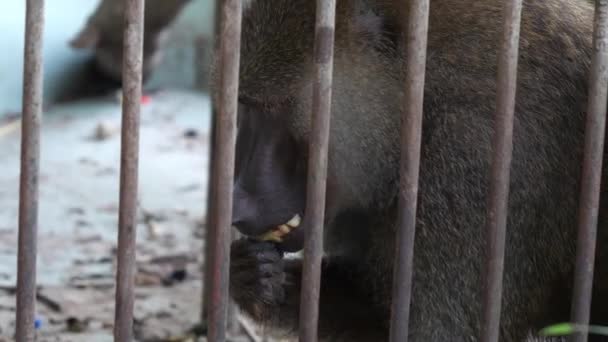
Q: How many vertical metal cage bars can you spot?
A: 7